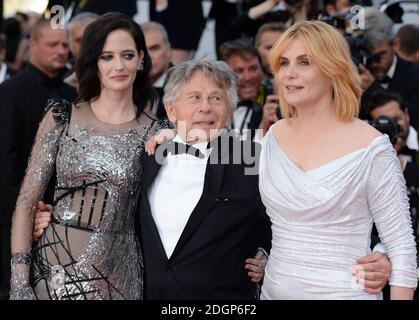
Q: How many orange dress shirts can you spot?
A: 0